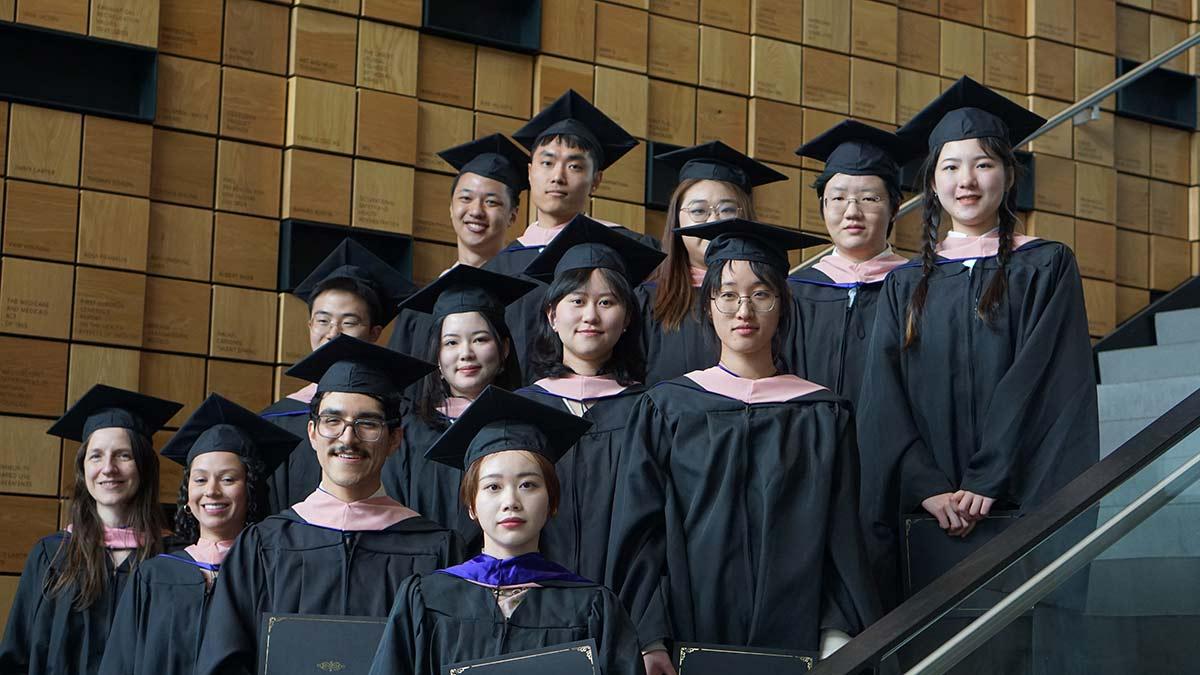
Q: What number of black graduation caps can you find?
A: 13